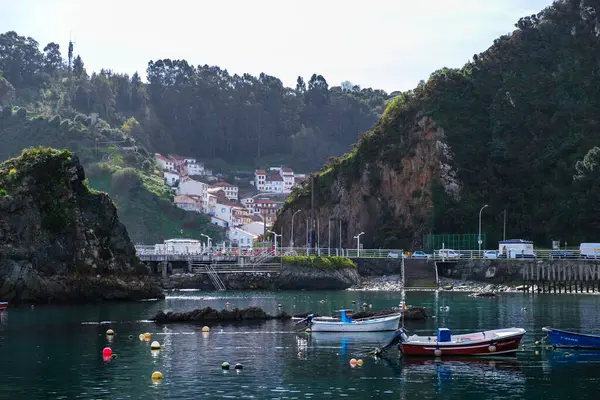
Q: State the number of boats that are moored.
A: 3